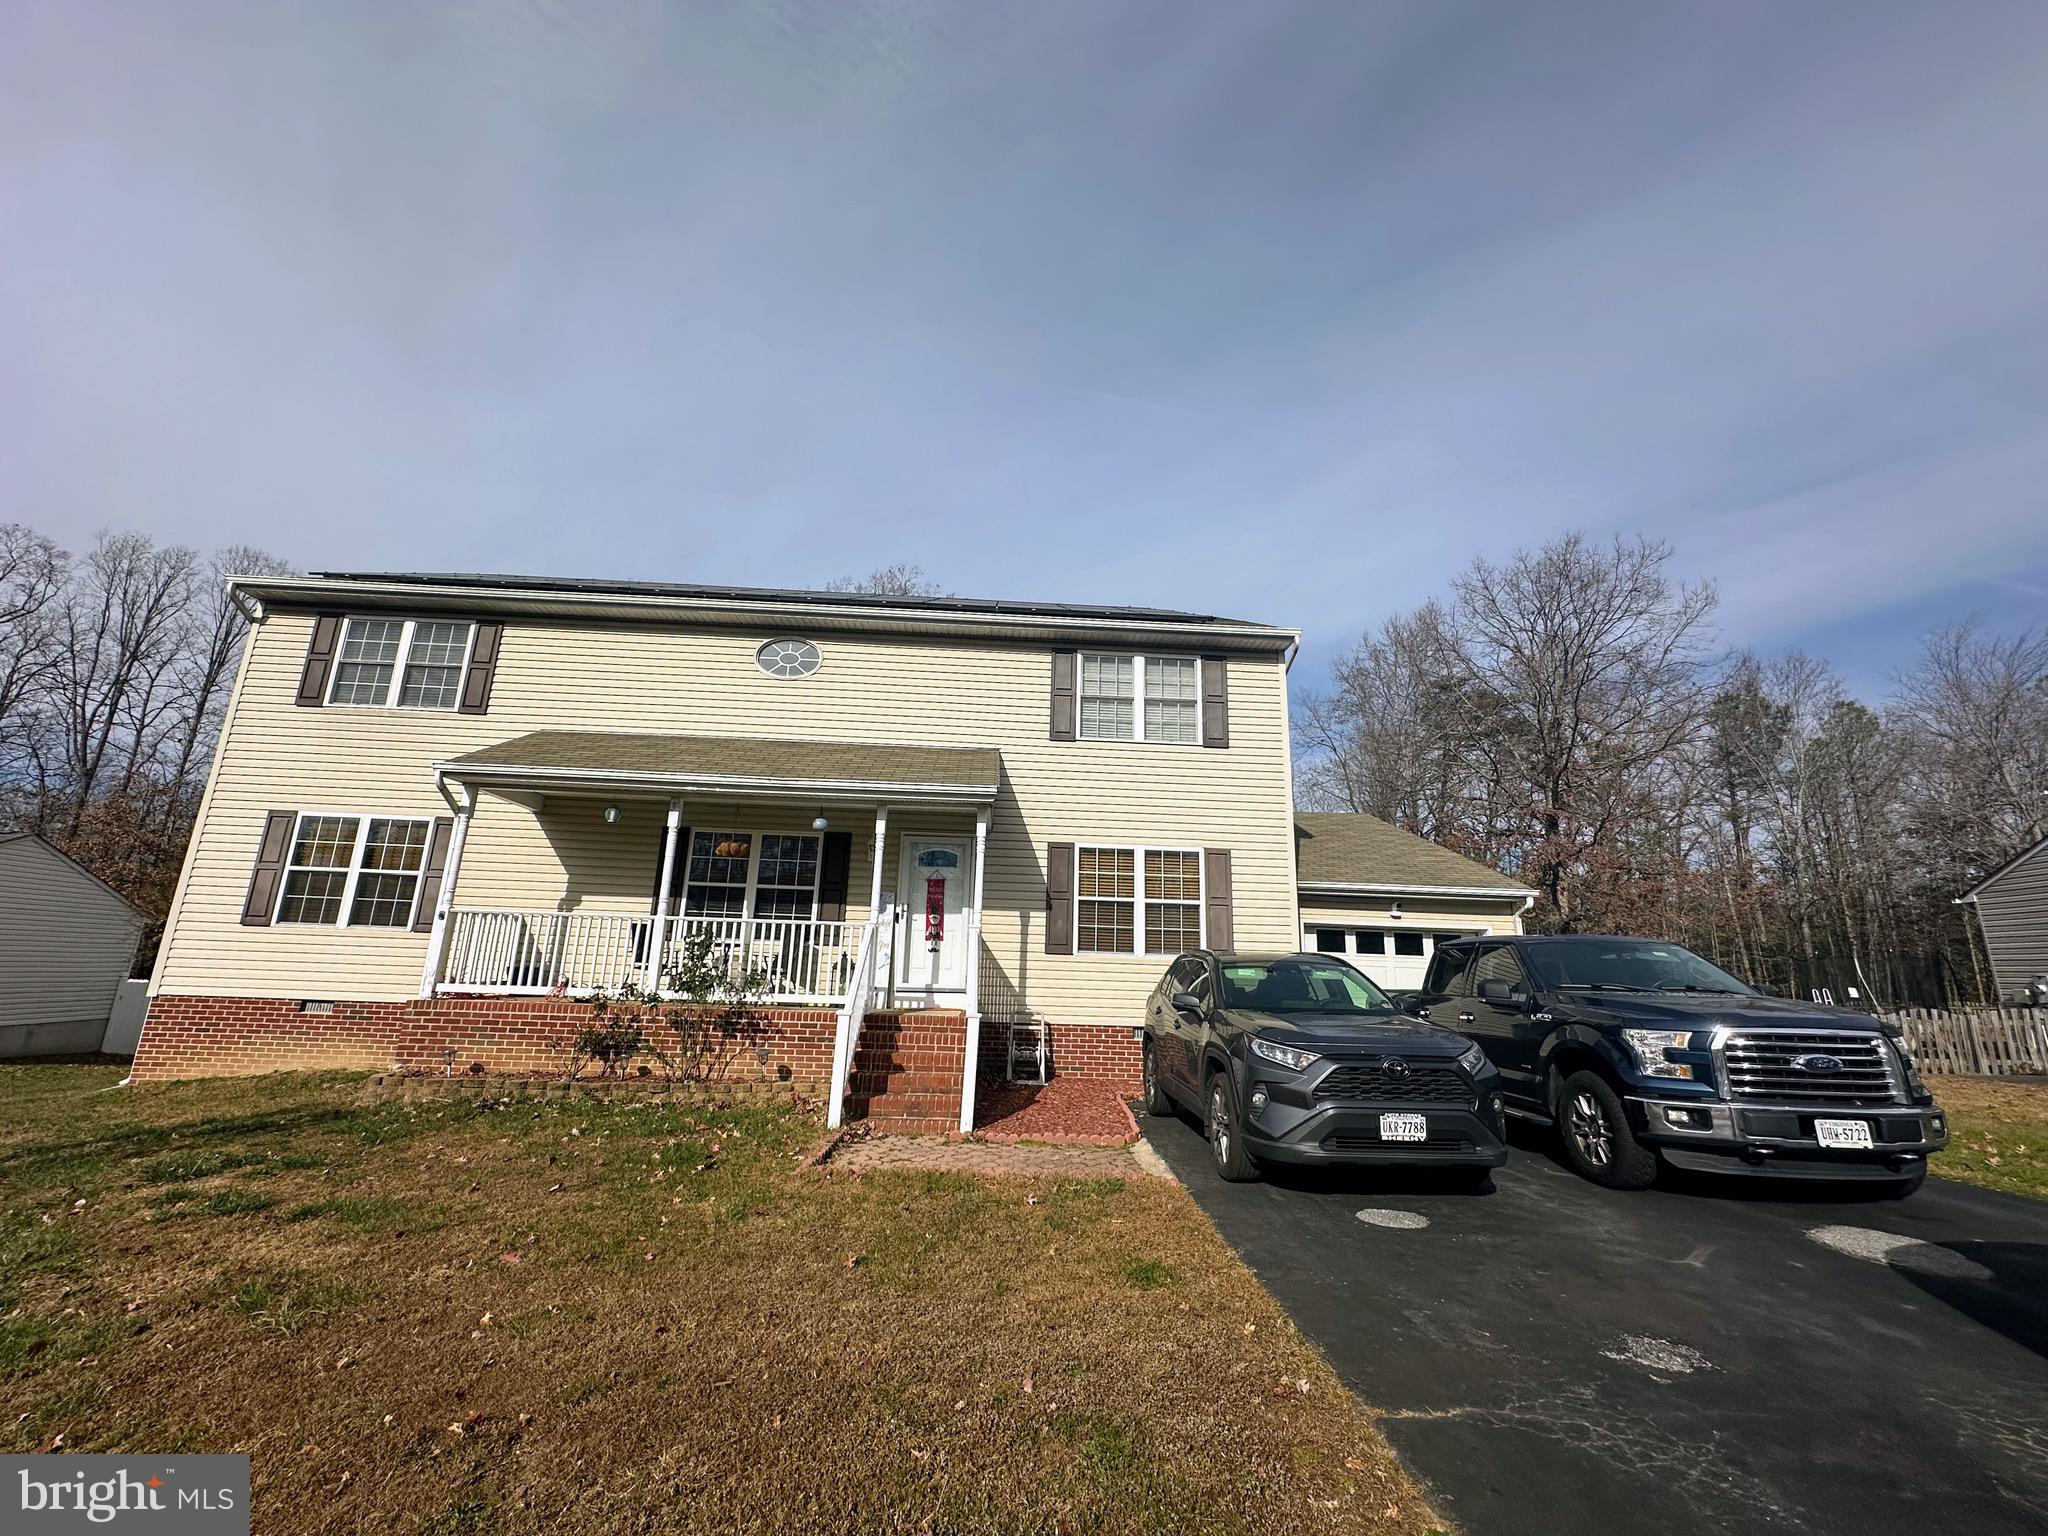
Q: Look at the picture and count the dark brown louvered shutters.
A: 10